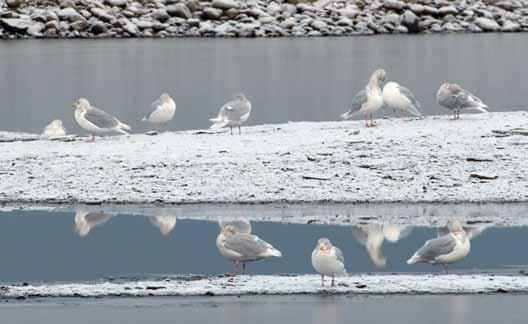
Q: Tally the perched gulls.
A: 10